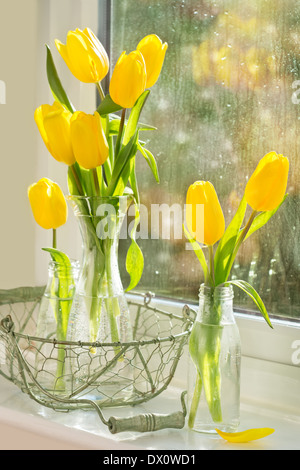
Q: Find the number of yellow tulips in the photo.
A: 8